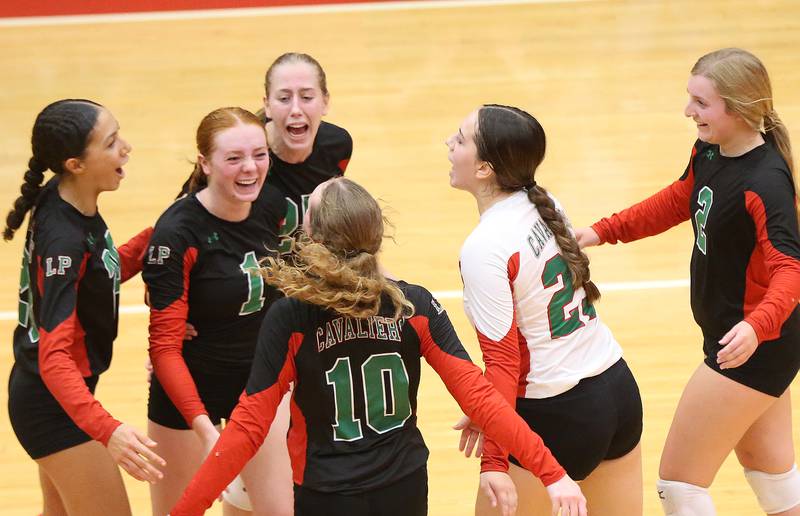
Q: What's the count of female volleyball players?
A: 6